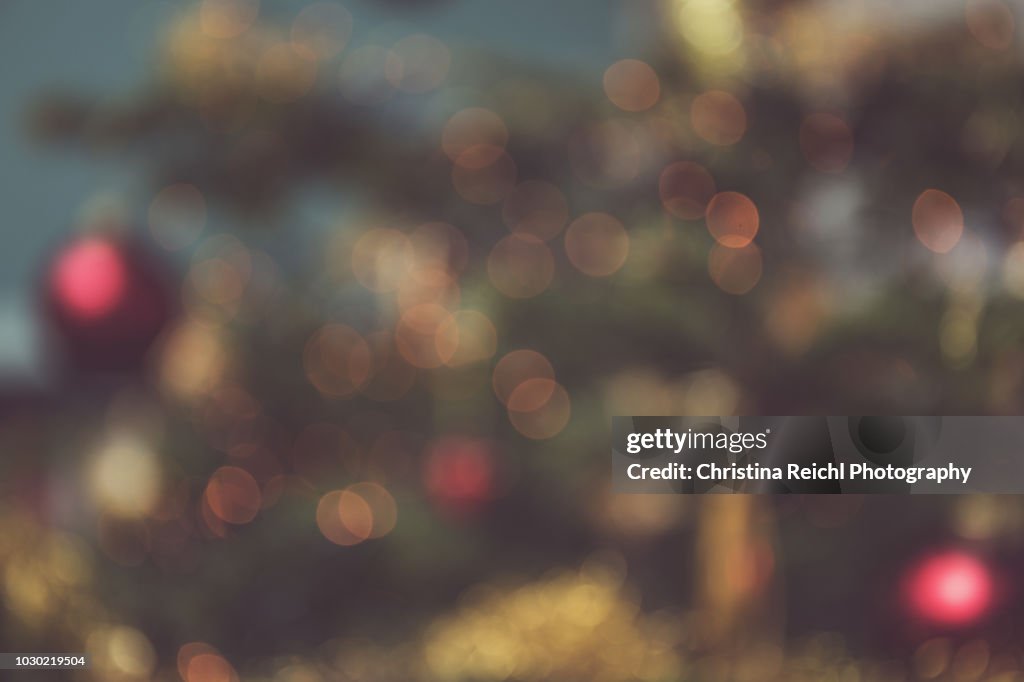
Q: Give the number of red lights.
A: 3